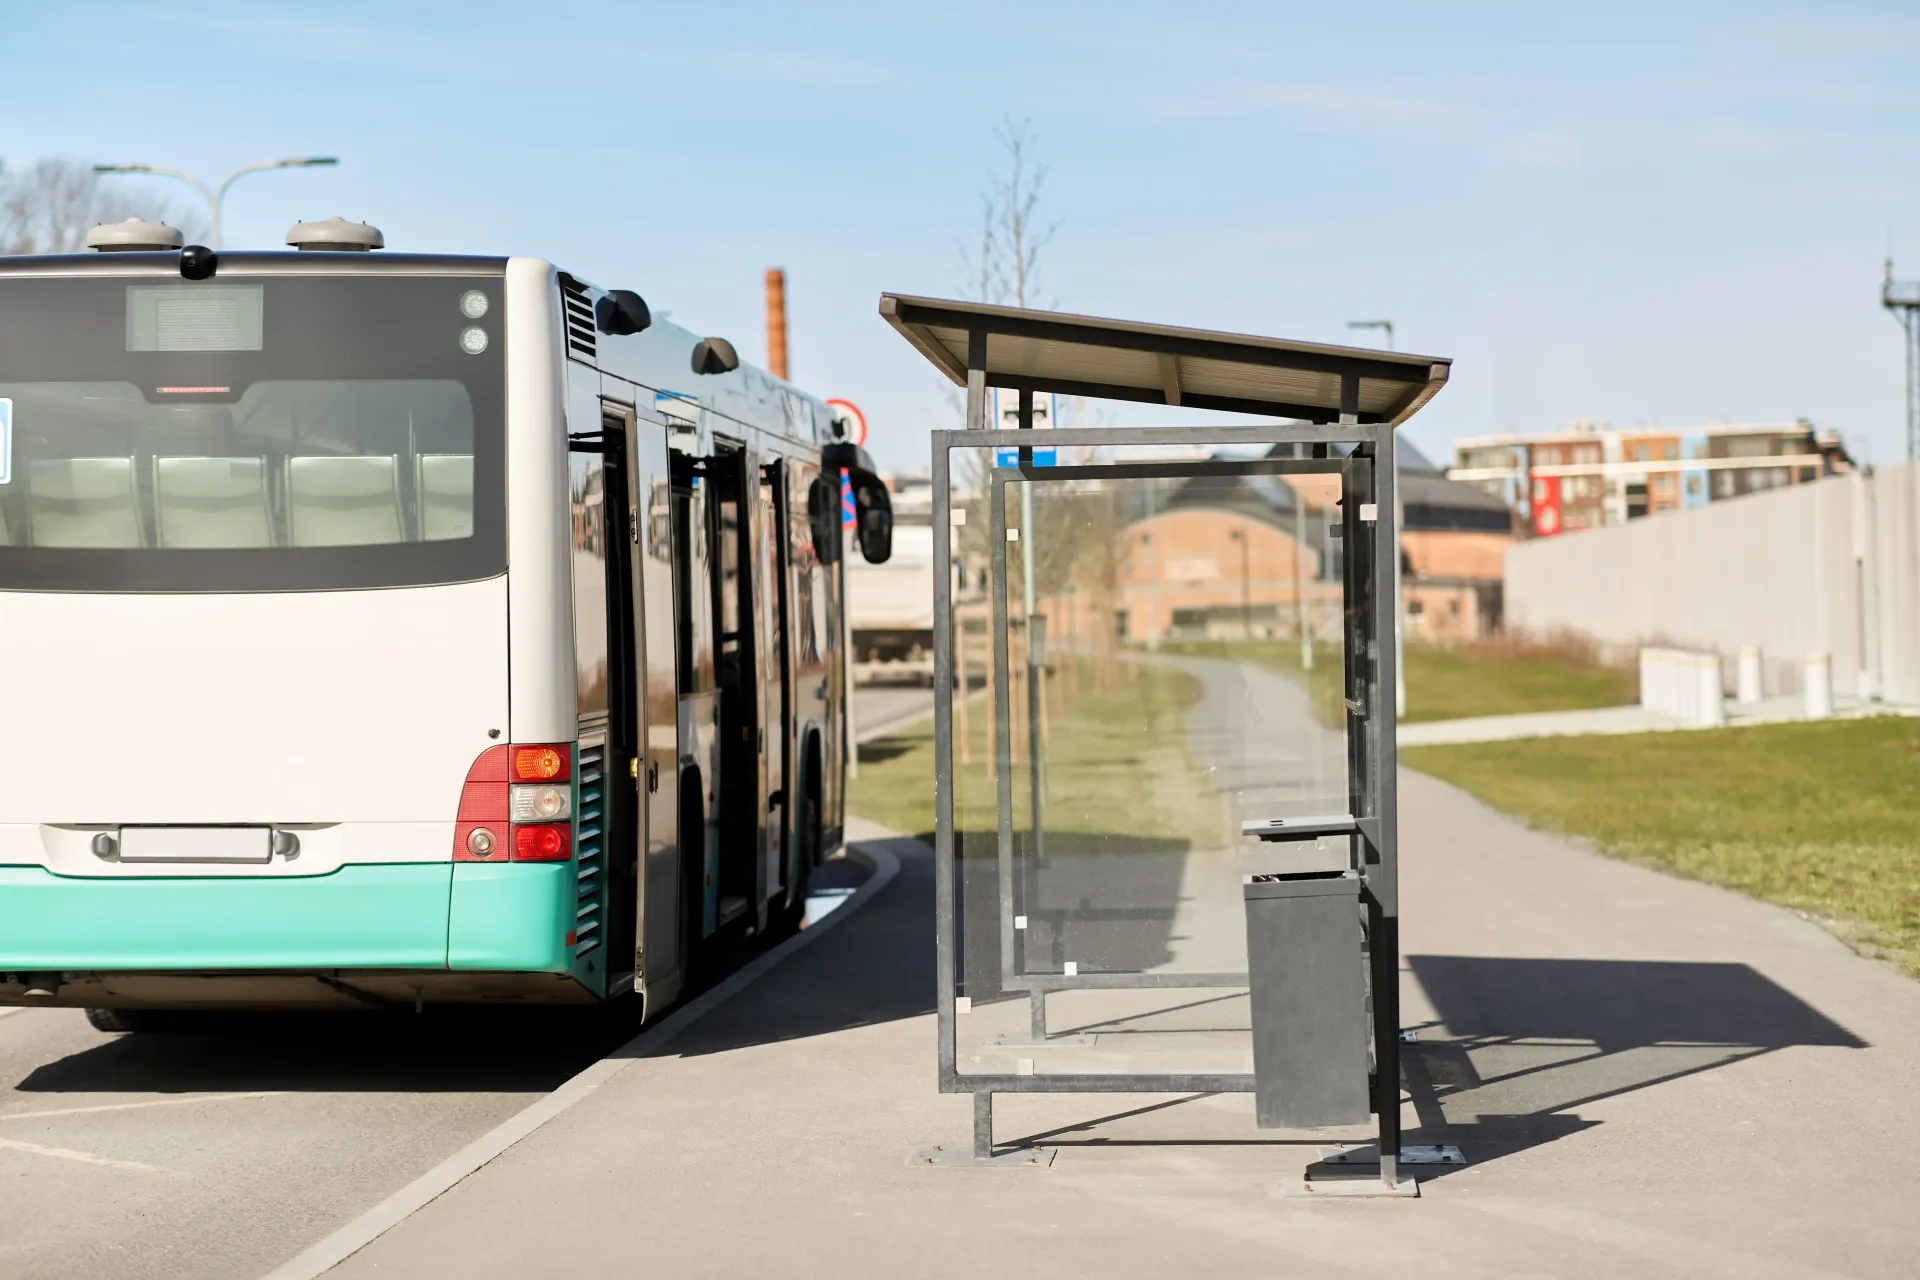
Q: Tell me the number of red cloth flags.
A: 0